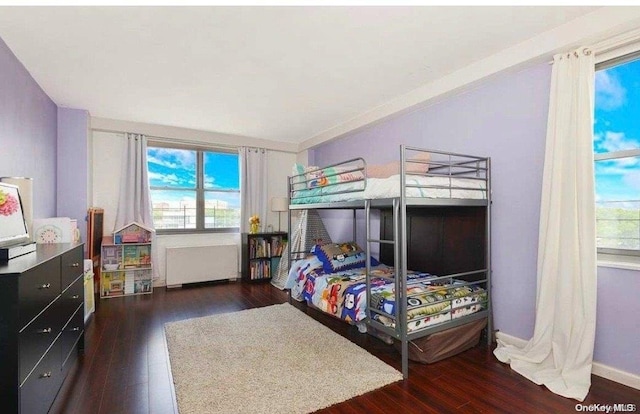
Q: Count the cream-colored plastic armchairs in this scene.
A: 0